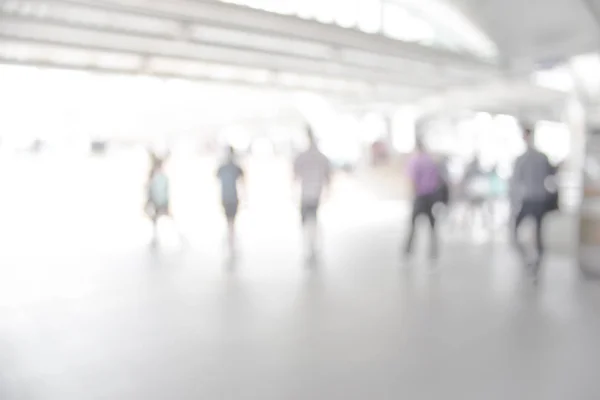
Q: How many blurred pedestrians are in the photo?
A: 5